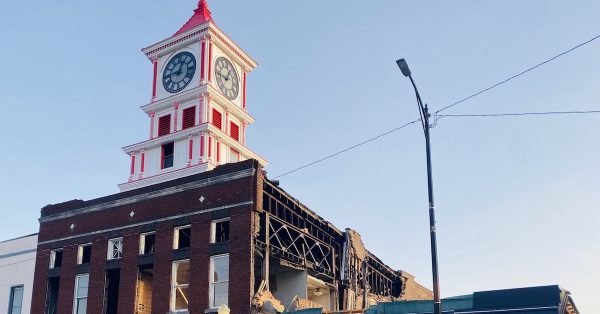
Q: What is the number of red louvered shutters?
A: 4